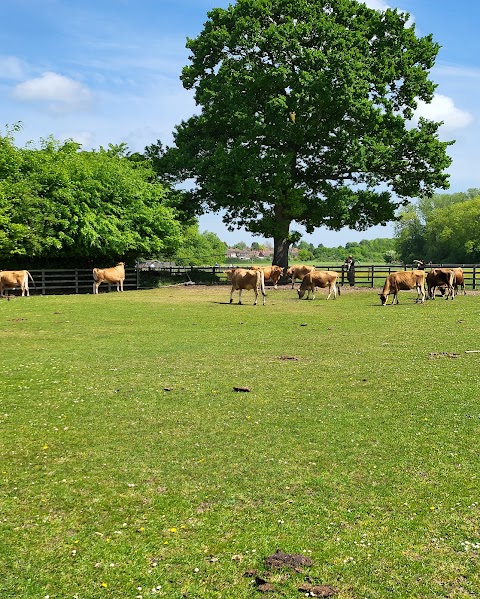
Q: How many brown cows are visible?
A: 9